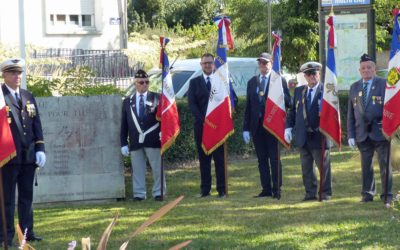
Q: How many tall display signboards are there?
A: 1